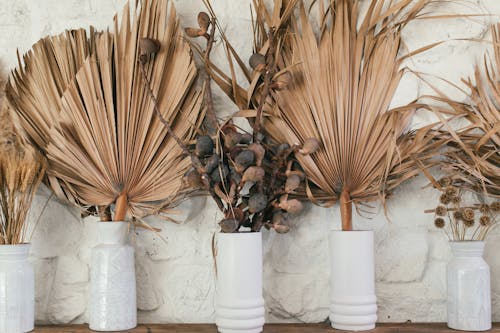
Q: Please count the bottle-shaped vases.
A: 3